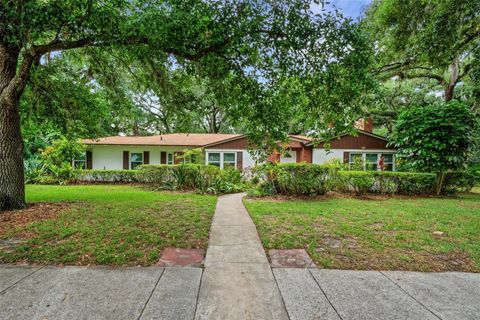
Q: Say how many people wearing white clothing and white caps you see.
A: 0